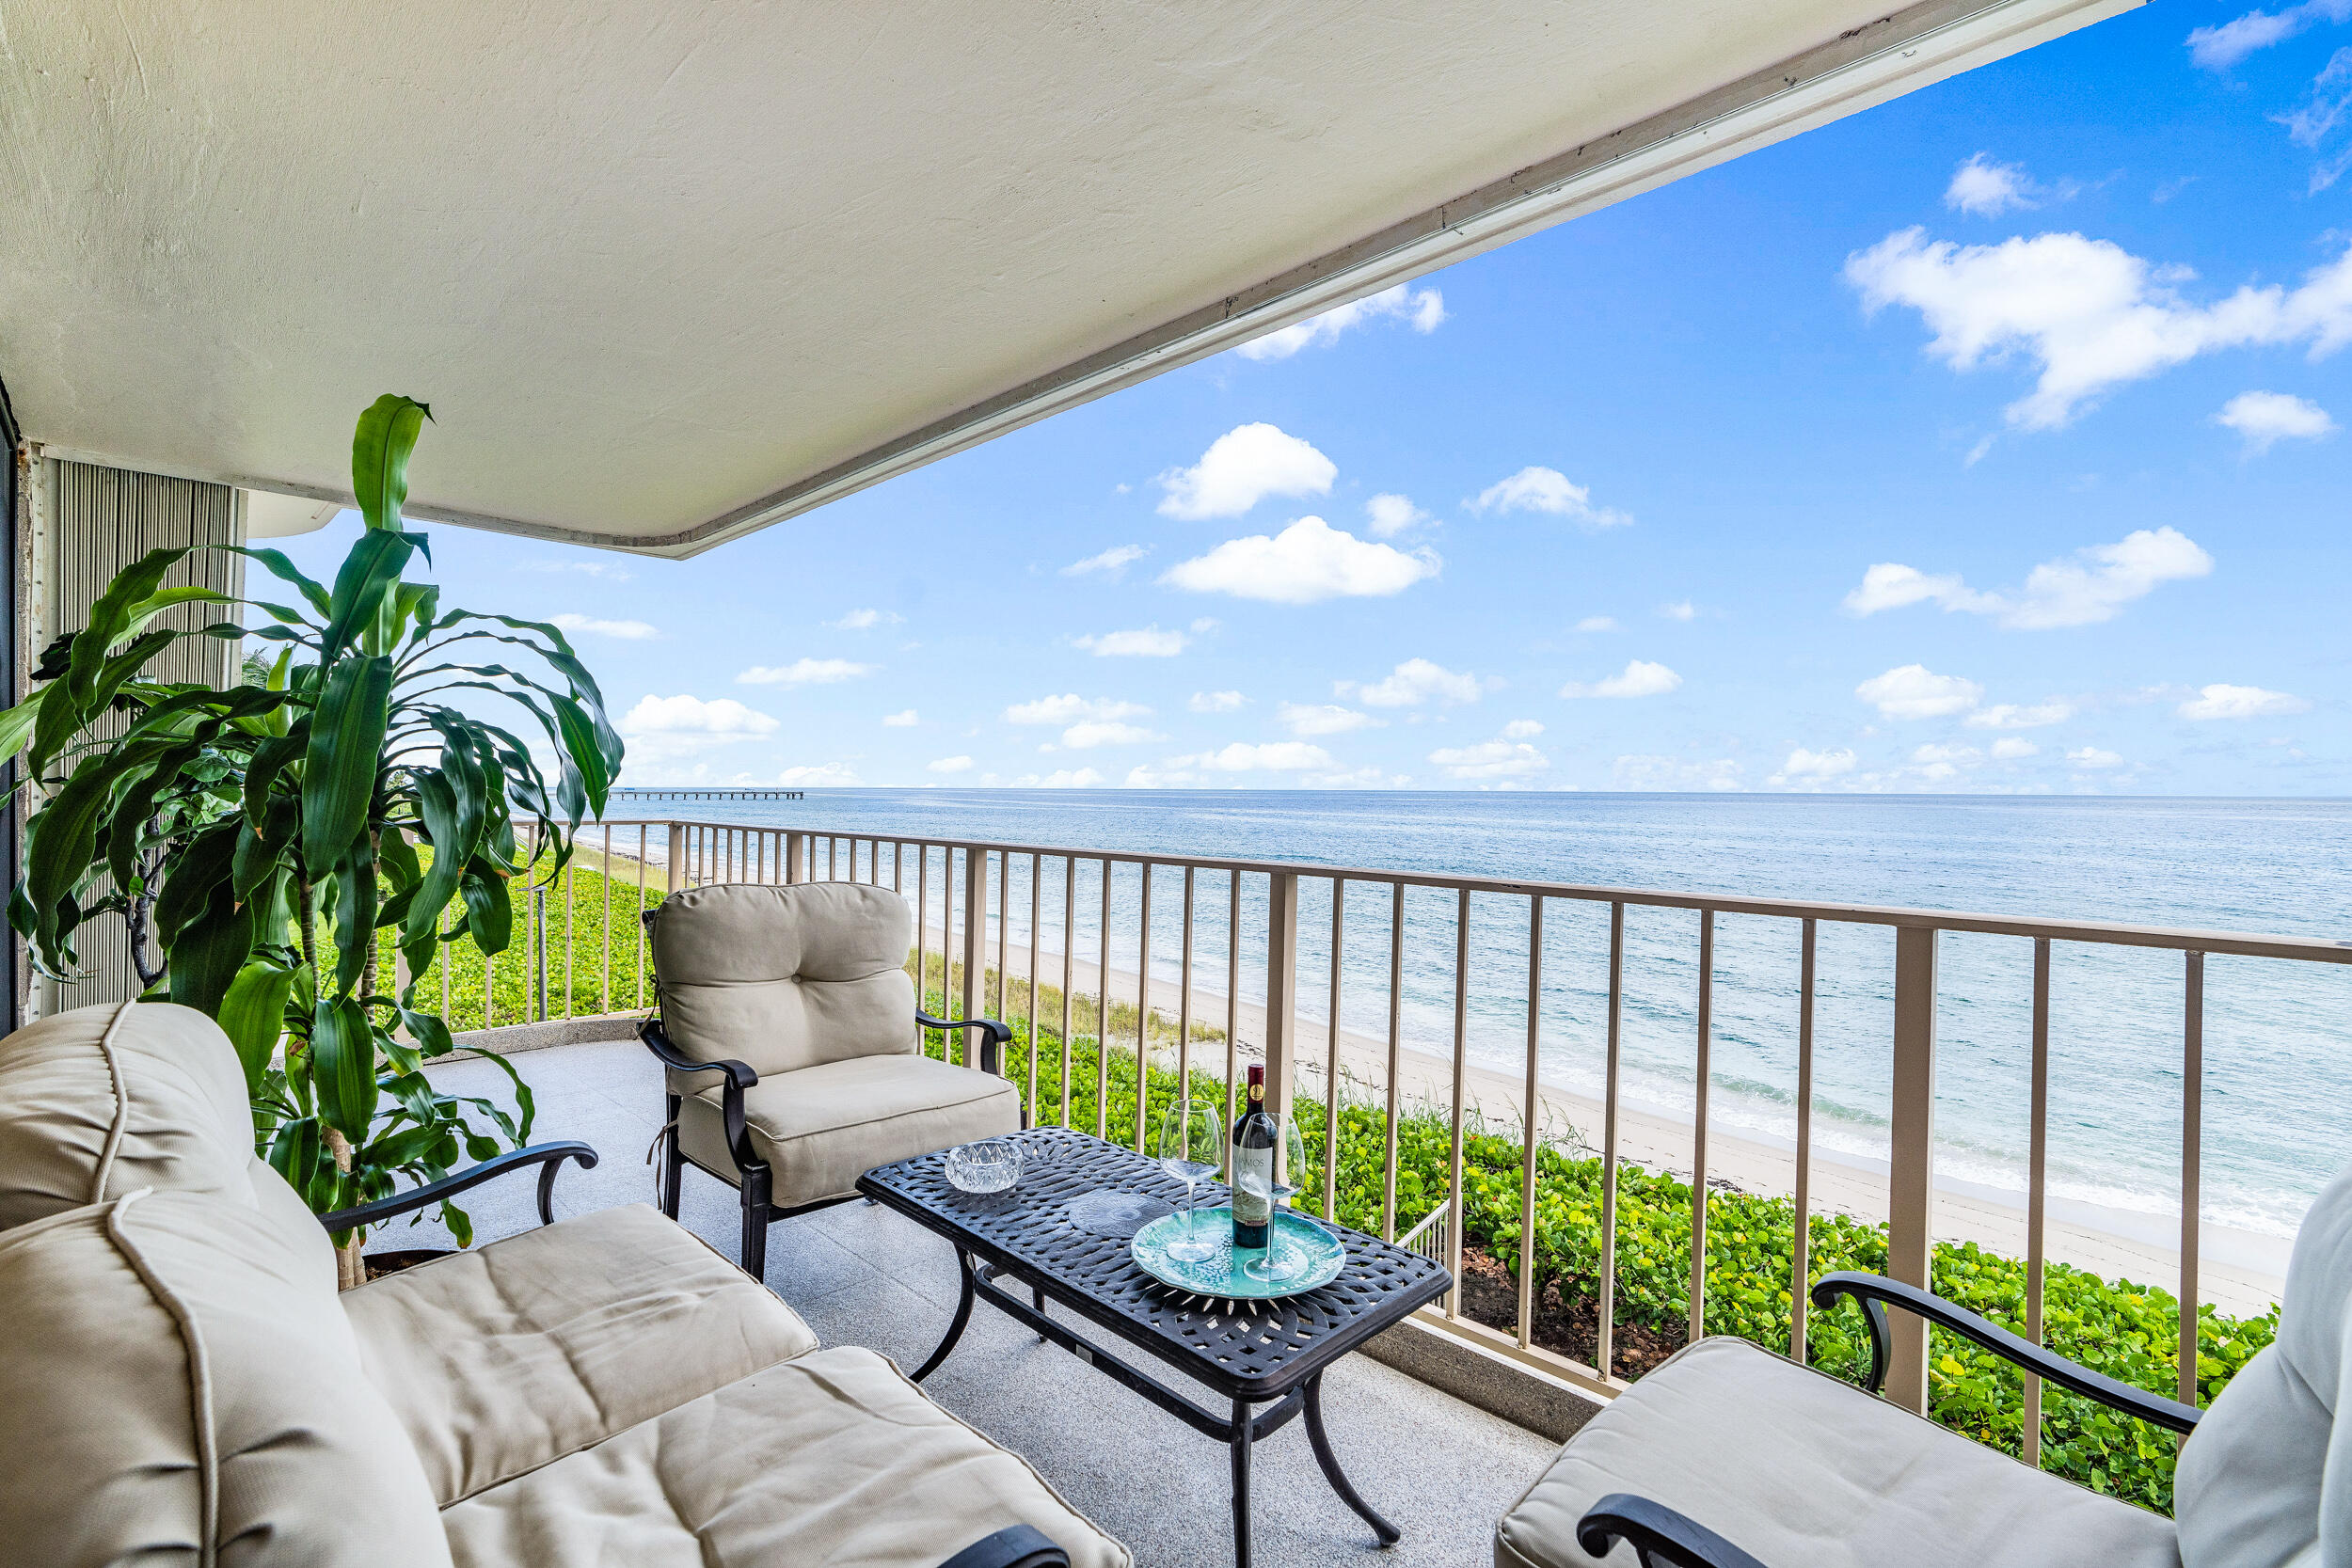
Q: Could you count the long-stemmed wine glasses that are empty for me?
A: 2